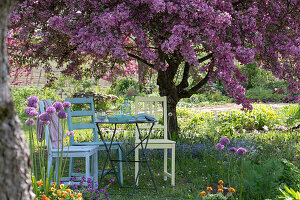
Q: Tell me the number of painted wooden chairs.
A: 3